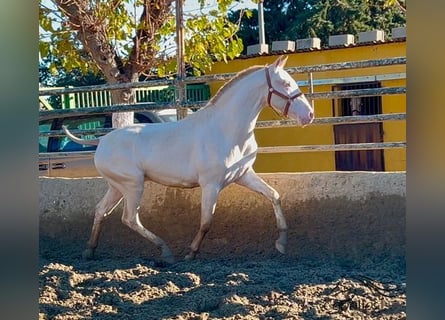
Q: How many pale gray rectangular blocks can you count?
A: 6